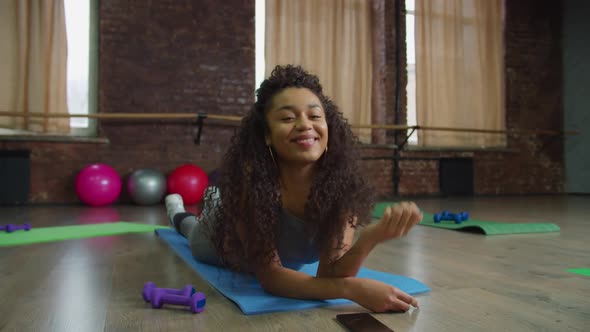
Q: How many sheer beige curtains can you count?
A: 3